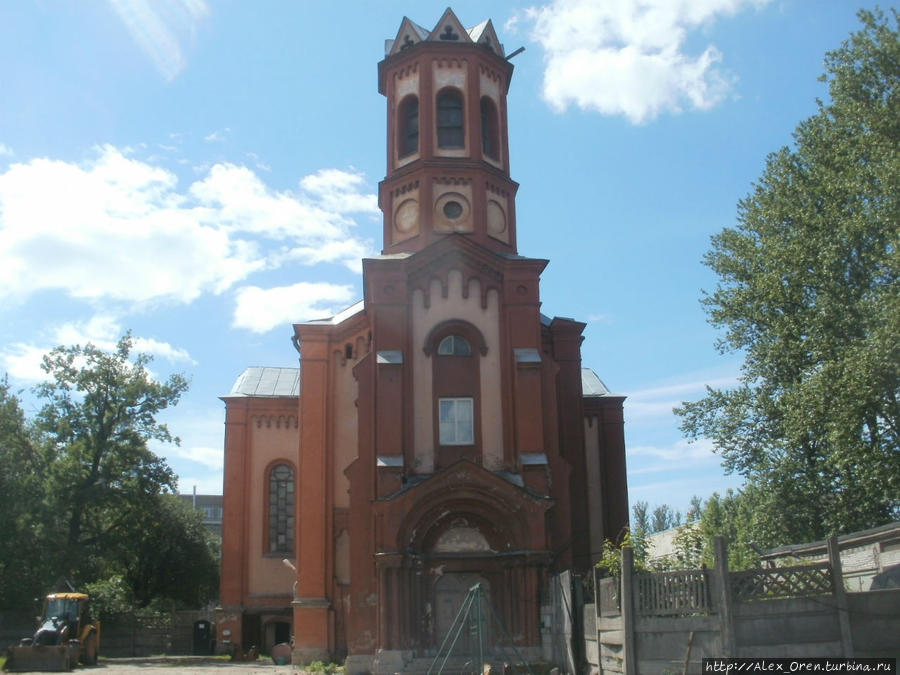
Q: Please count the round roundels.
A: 3